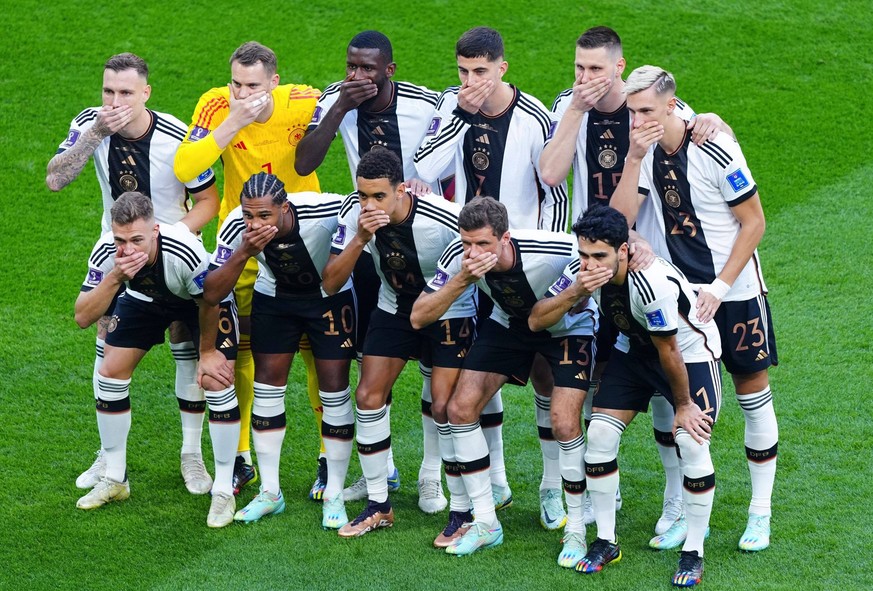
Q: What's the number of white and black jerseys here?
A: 10